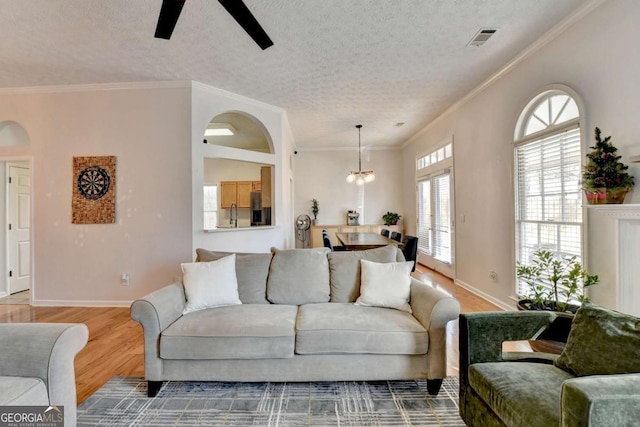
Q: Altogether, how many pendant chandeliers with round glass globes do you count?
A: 1